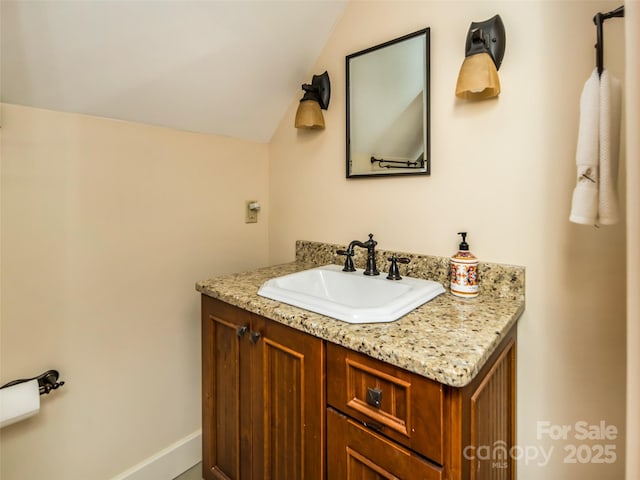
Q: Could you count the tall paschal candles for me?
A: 0